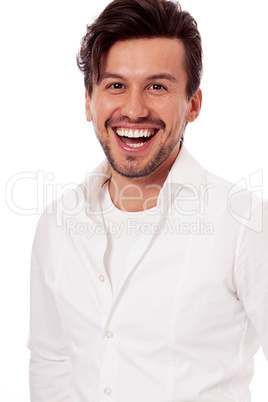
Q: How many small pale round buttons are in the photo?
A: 3